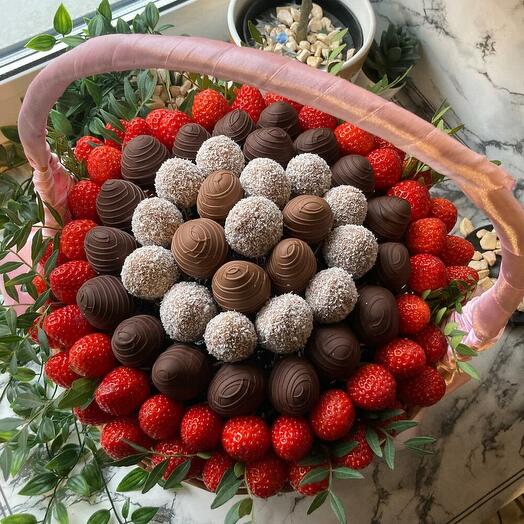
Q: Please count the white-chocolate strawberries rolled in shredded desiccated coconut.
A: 13